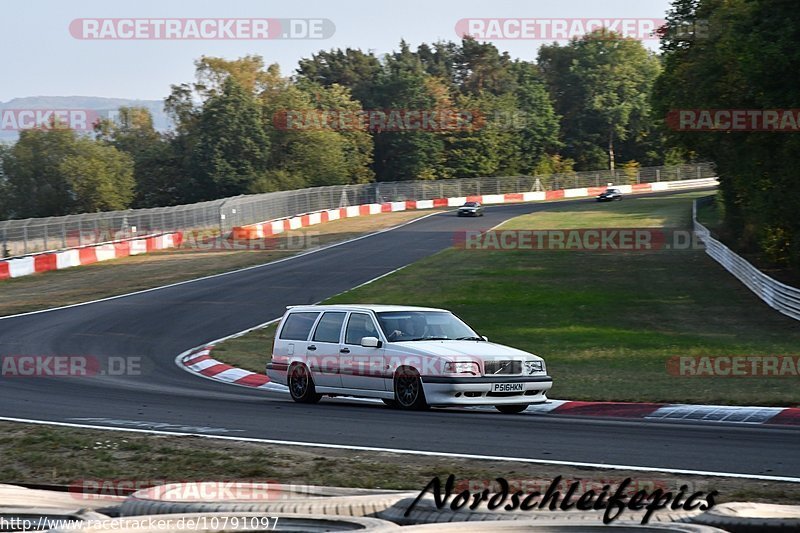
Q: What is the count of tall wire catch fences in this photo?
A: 1